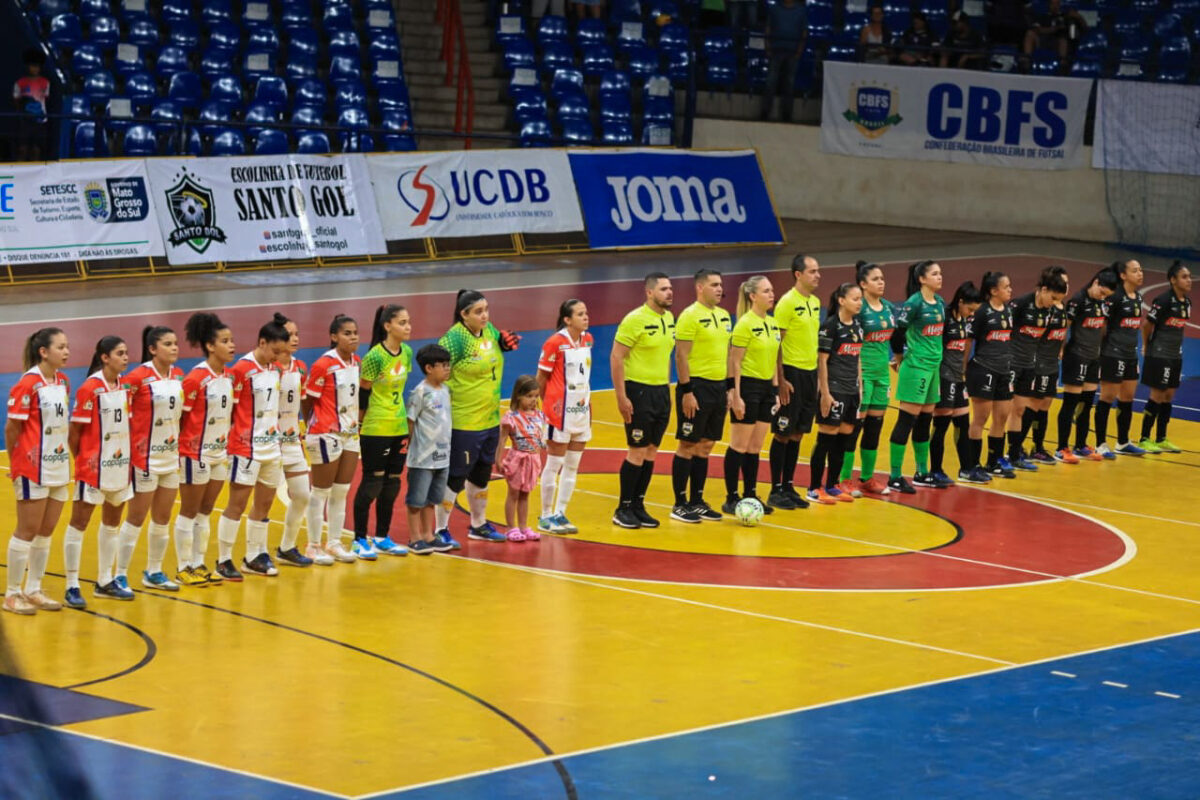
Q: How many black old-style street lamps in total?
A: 0